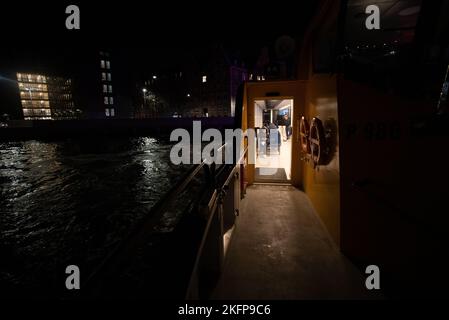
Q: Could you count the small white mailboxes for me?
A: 0